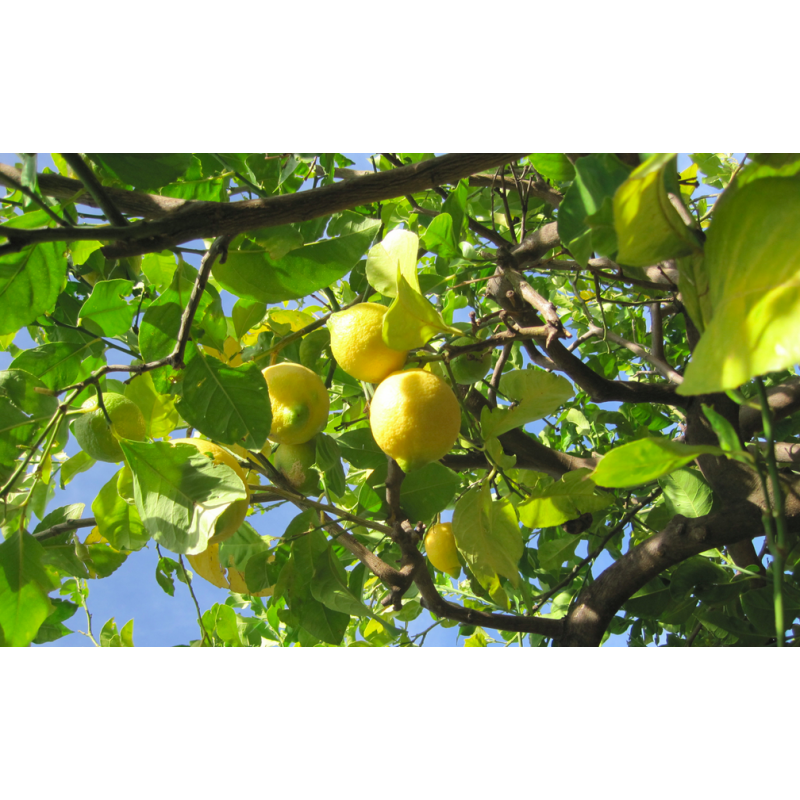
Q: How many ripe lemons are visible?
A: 5